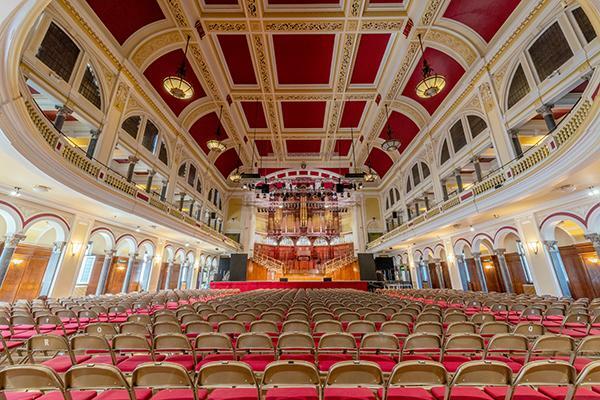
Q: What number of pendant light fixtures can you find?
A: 6